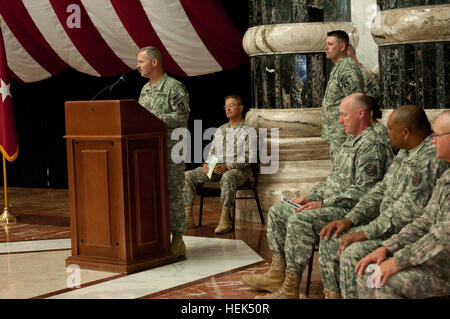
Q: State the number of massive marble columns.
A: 2